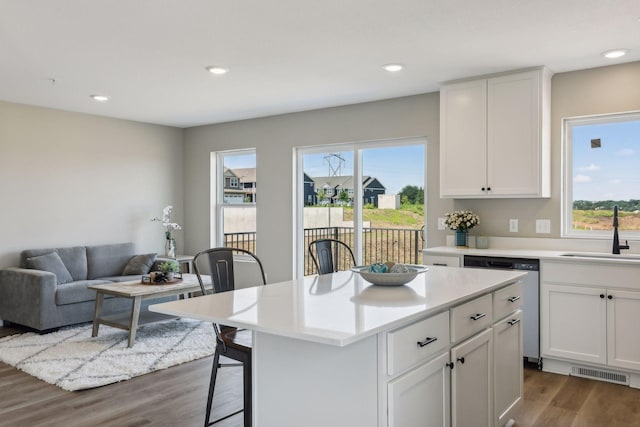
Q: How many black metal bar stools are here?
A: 2